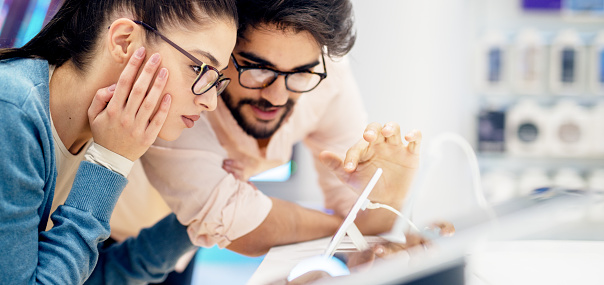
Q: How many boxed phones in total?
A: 4